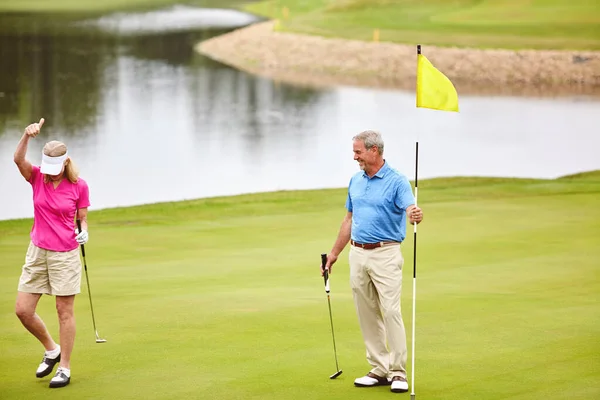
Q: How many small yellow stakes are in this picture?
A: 2